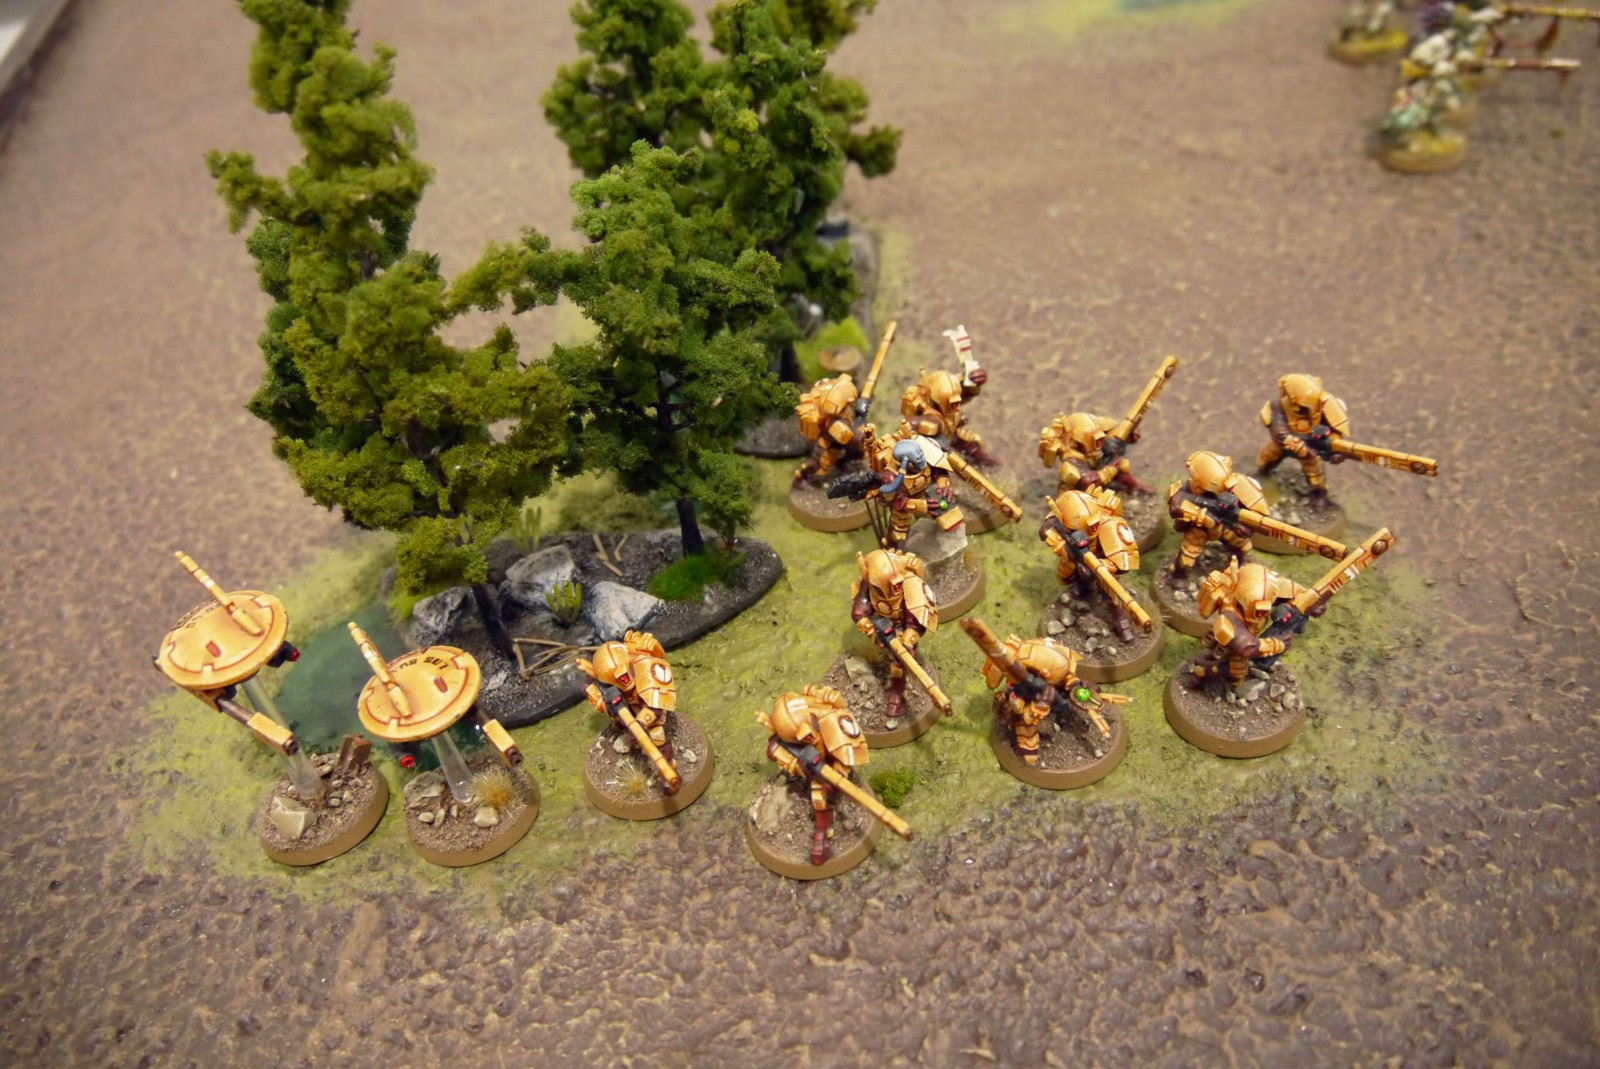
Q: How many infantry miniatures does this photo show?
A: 12